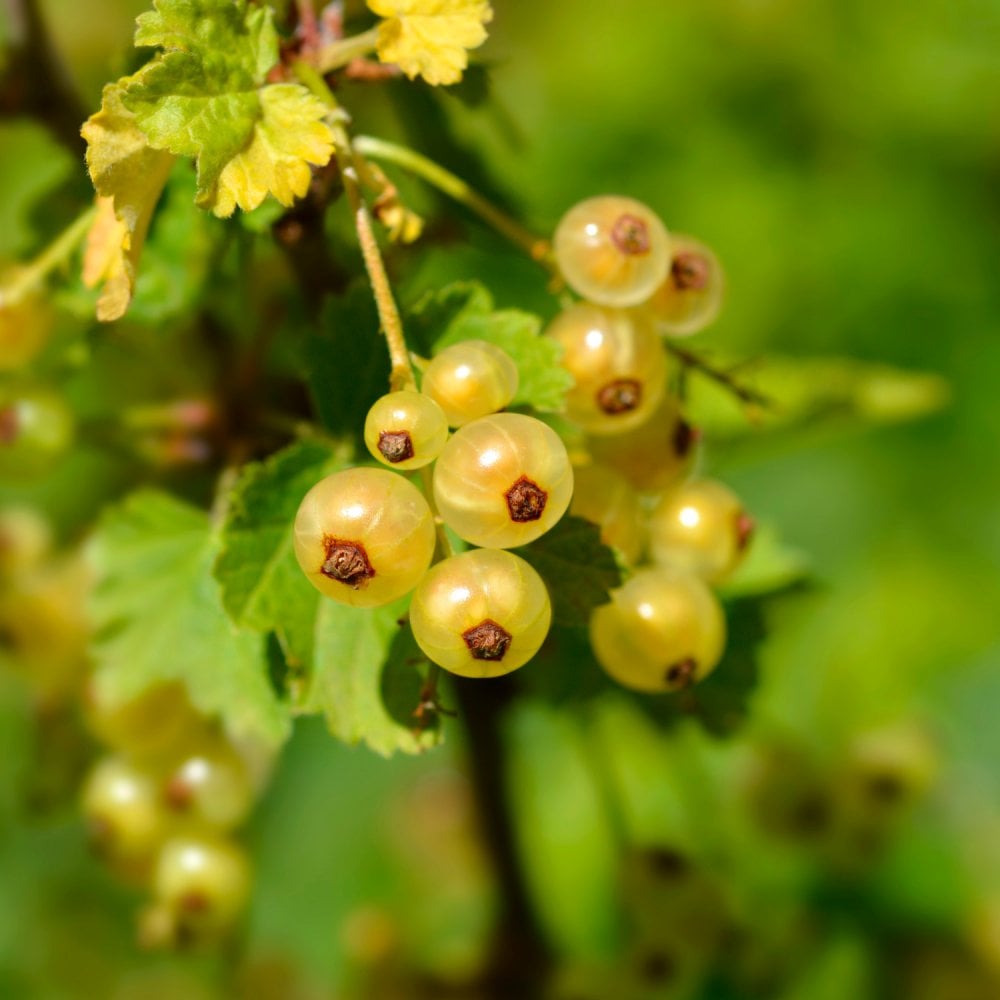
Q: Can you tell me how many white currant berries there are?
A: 12